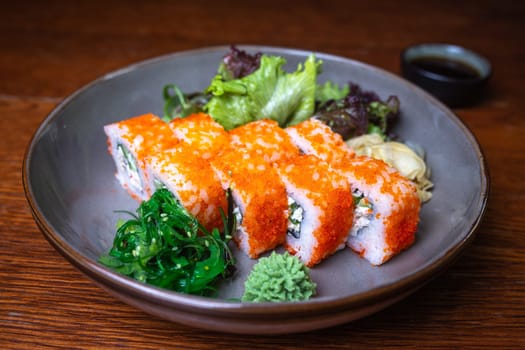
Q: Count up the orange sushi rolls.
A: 8